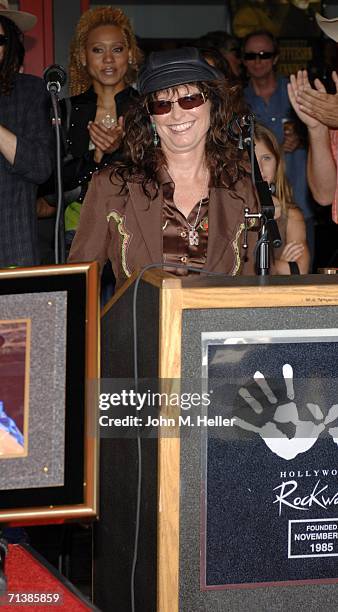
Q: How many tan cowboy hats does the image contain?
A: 2